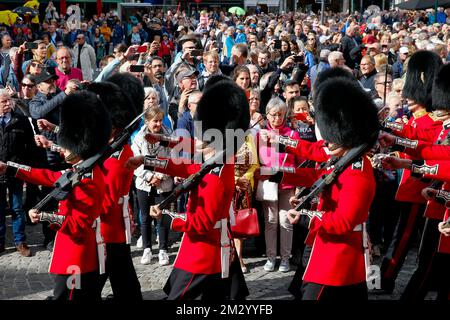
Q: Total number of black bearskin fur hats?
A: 9